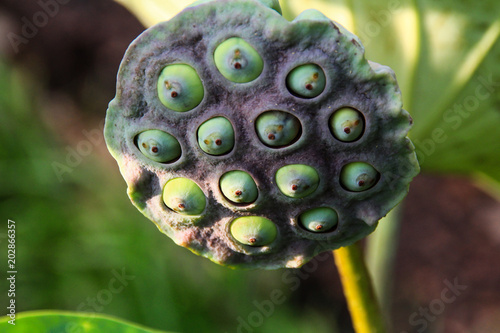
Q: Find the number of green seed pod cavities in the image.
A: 13